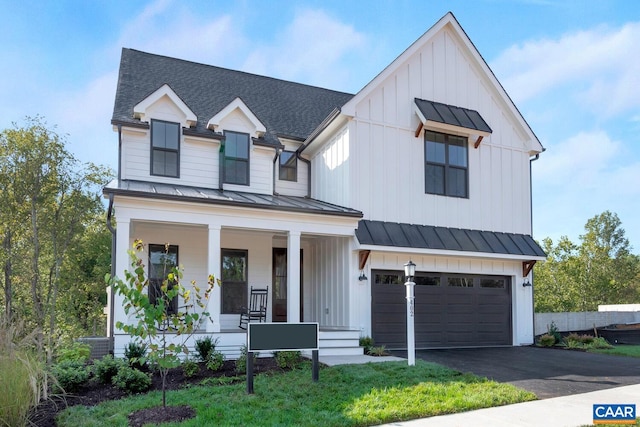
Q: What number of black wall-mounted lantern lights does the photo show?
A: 2